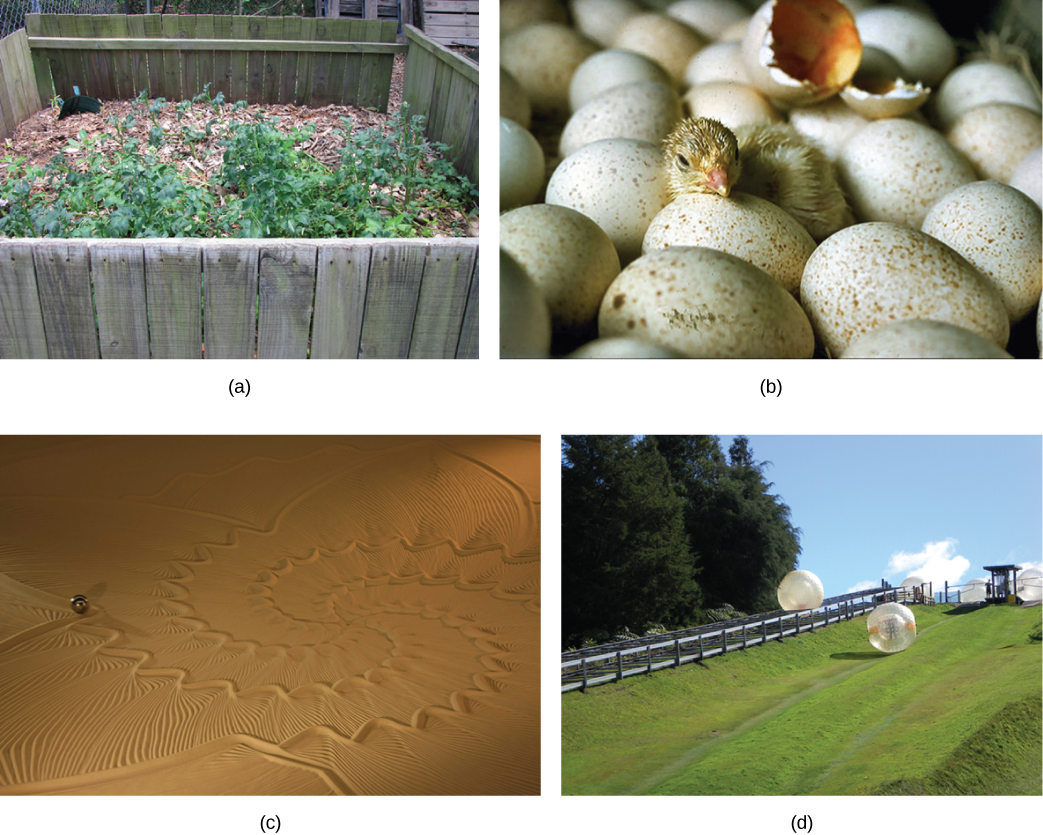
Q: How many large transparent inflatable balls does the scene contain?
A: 5